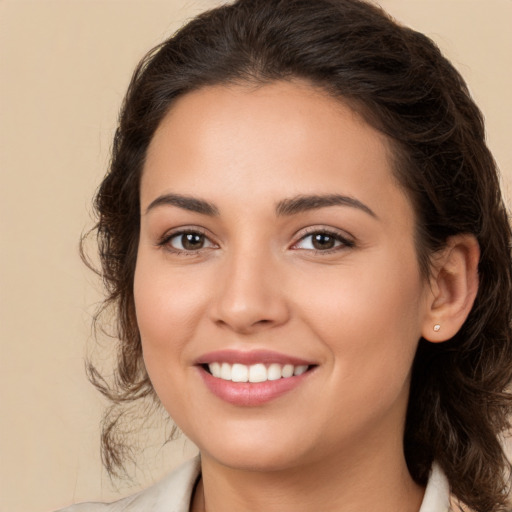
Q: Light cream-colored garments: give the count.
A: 1